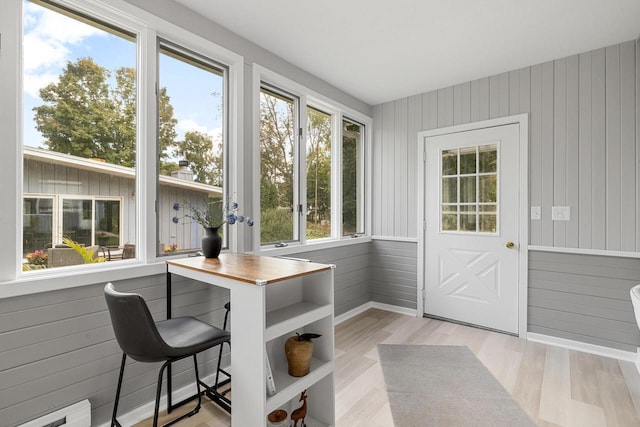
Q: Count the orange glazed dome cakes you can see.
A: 0